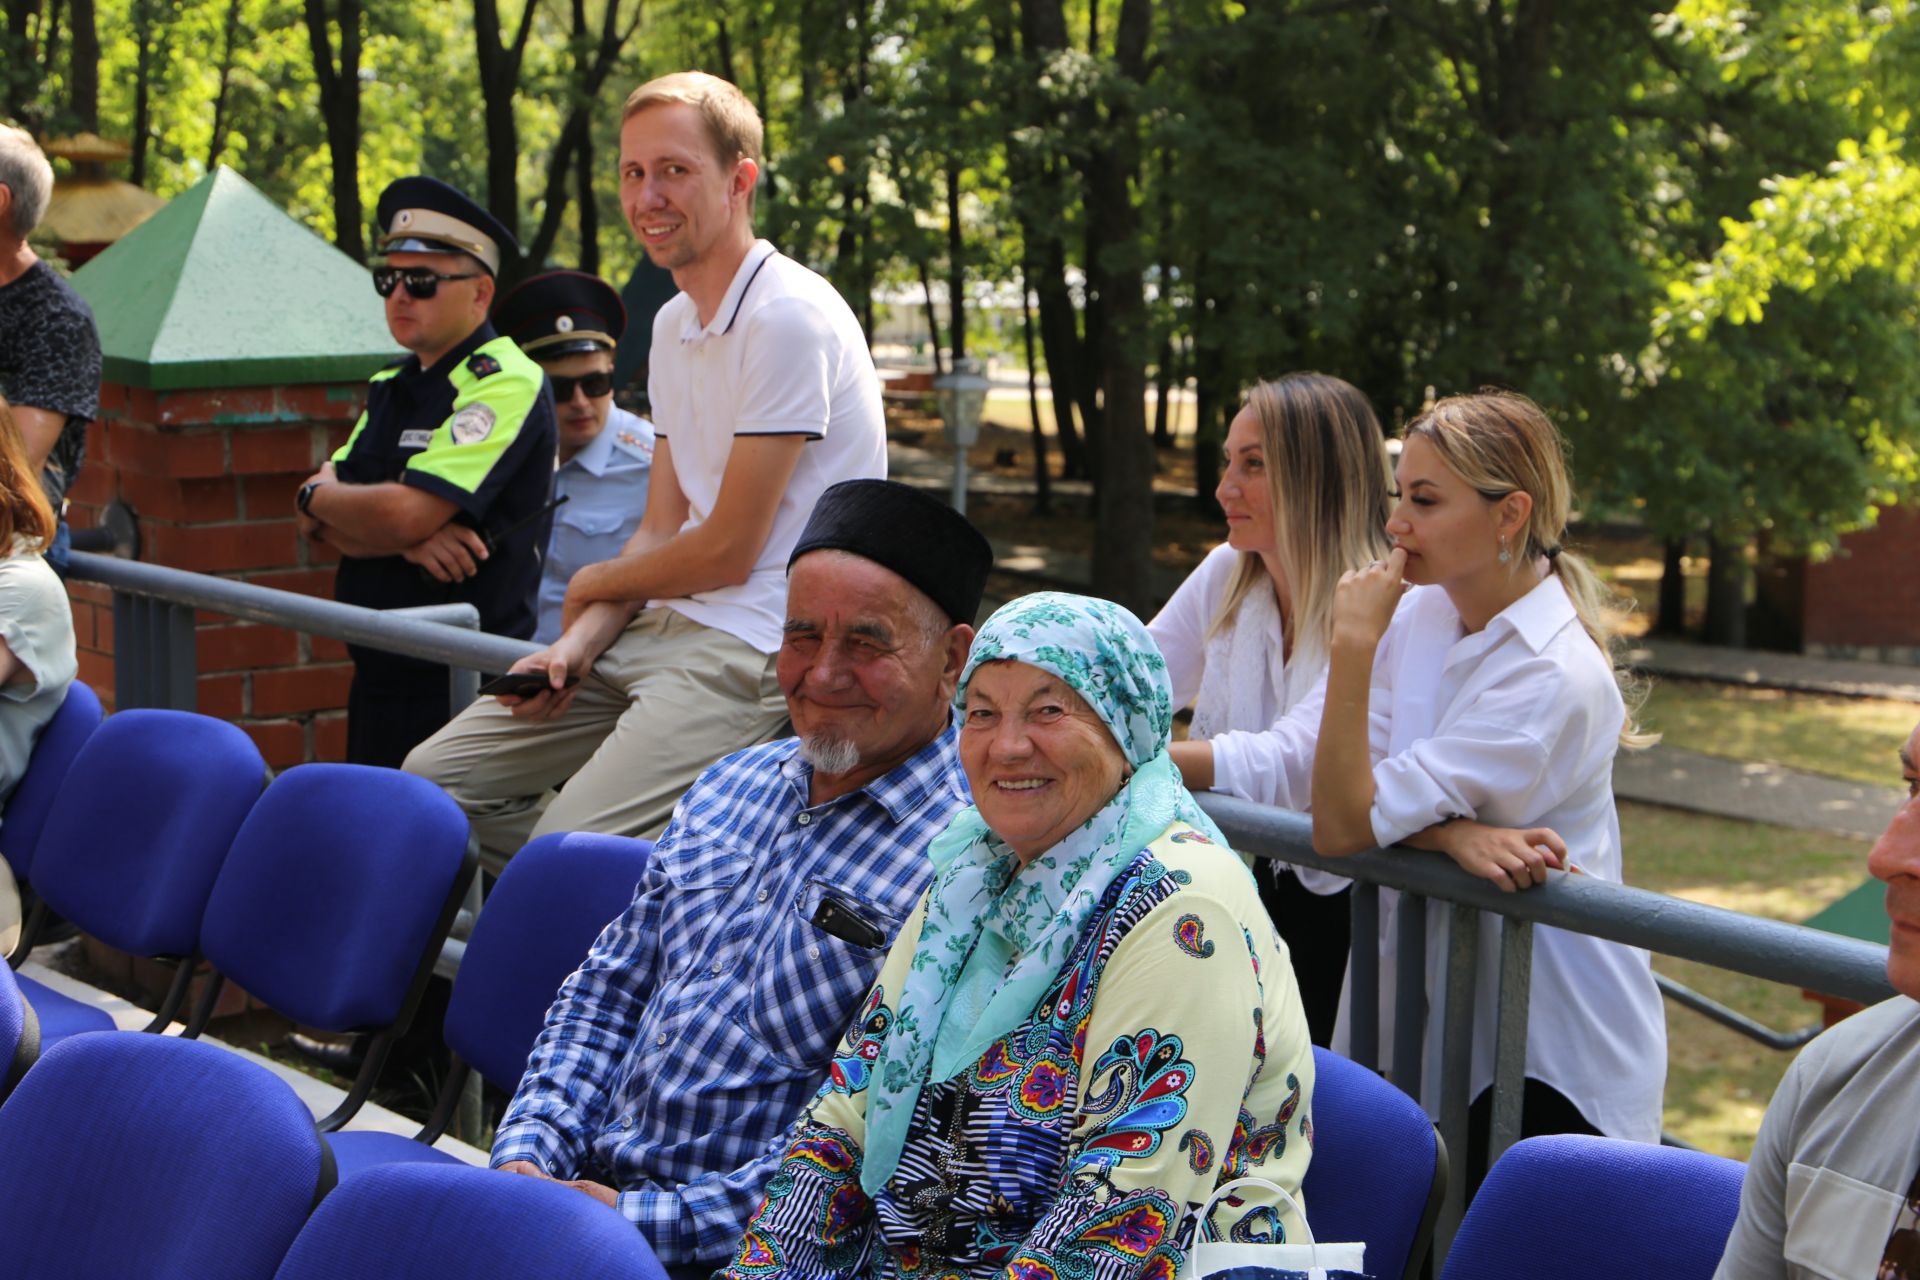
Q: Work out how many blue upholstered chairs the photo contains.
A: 9